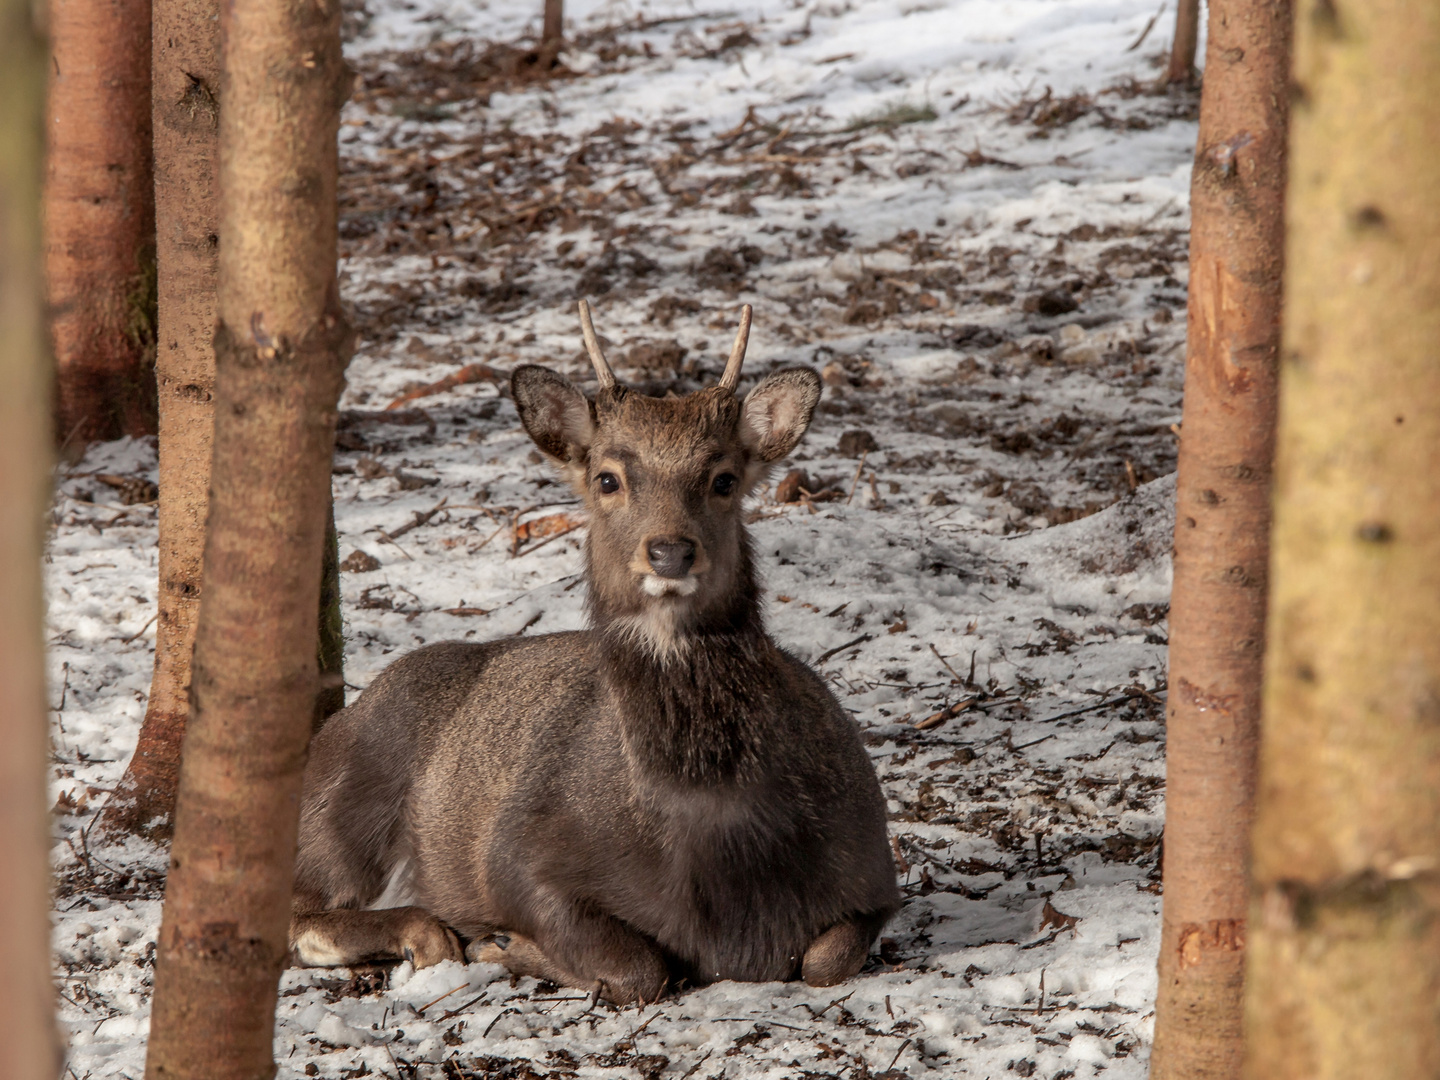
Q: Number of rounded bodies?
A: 1